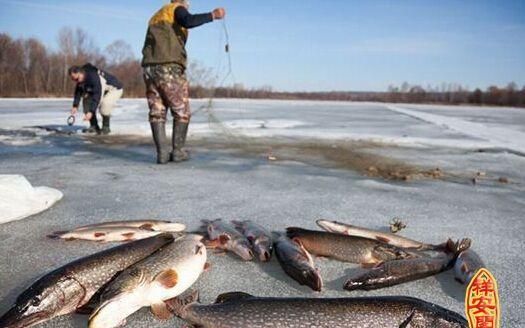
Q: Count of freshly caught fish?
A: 12